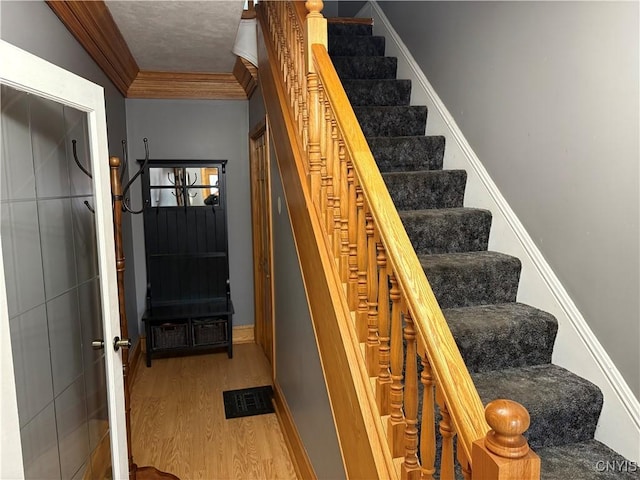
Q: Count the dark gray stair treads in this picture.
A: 11